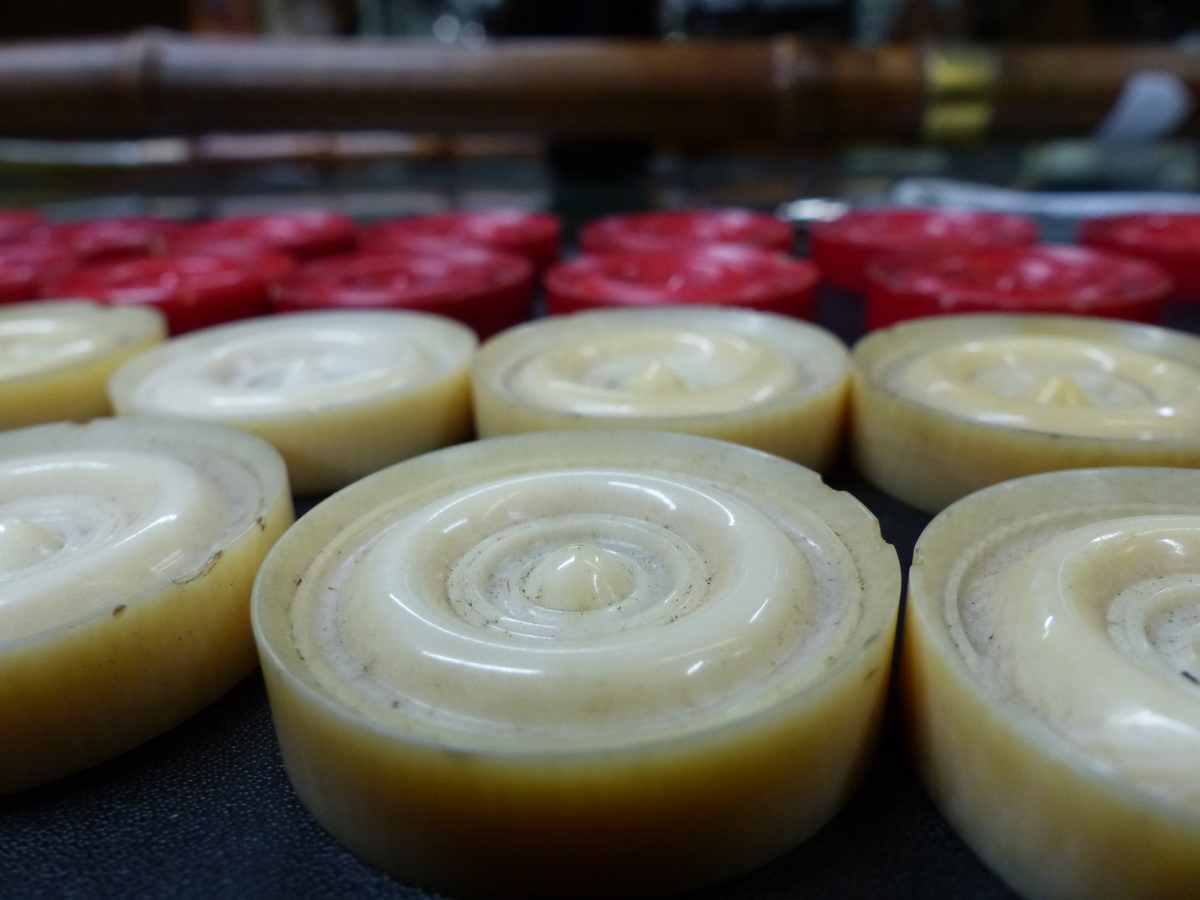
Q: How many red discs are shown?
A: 12